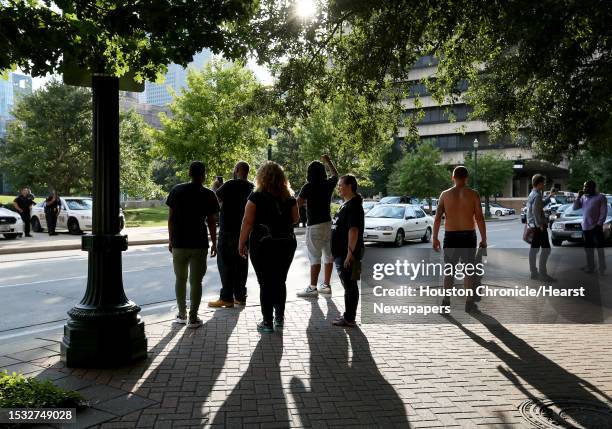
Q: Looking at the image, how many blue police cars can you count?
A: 0